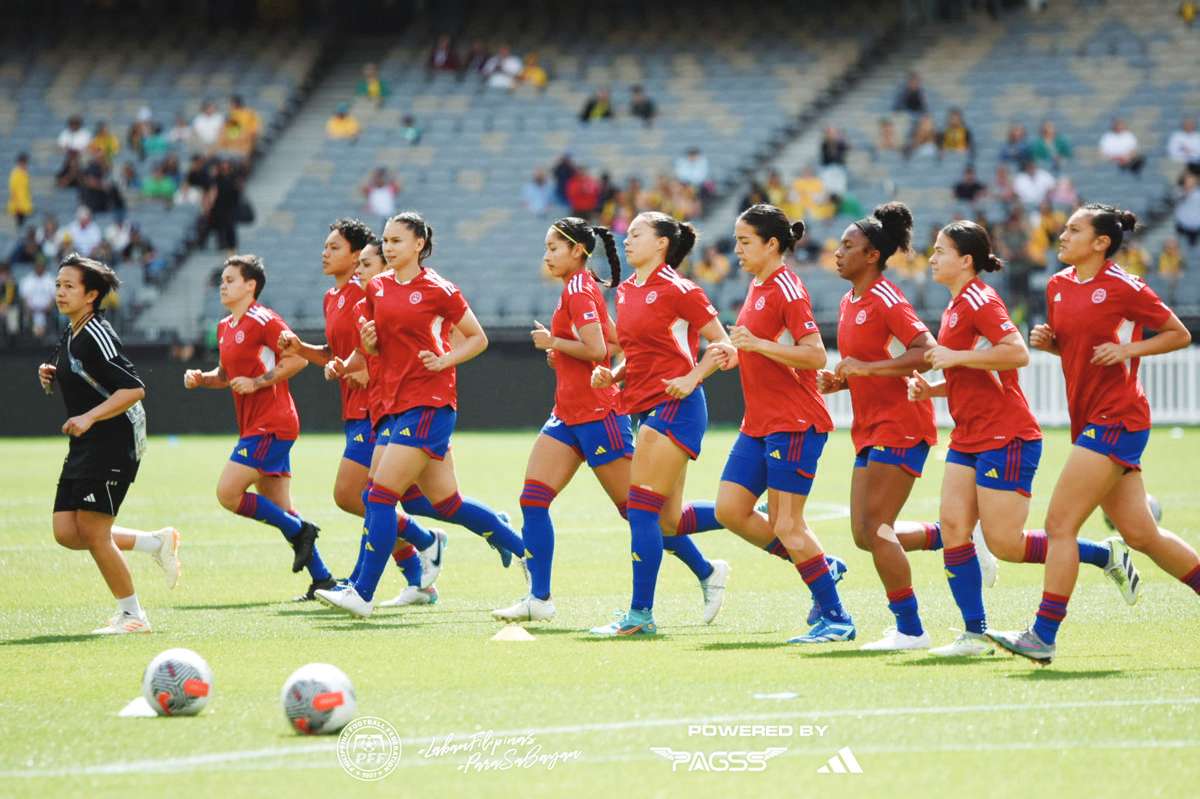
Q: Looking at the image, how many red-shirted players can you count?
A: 10